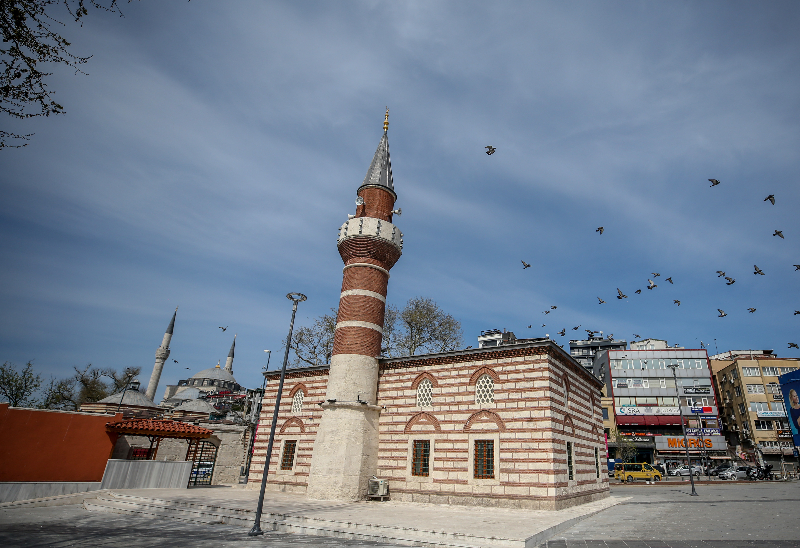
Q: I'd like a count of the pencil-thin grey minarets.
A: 2